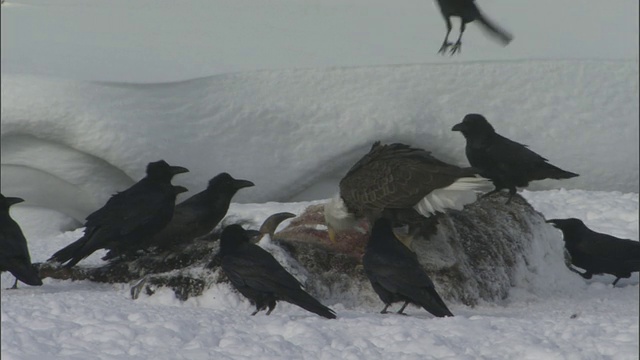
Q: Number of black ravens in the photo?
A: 9